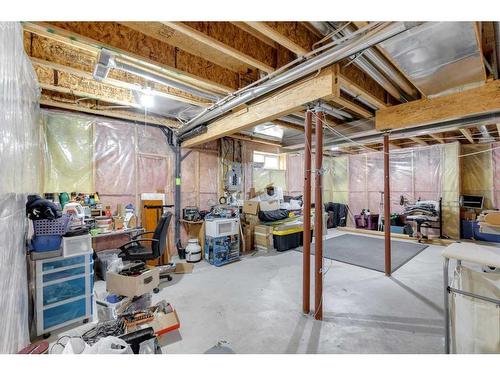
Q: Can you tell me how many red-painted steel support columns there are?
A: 3